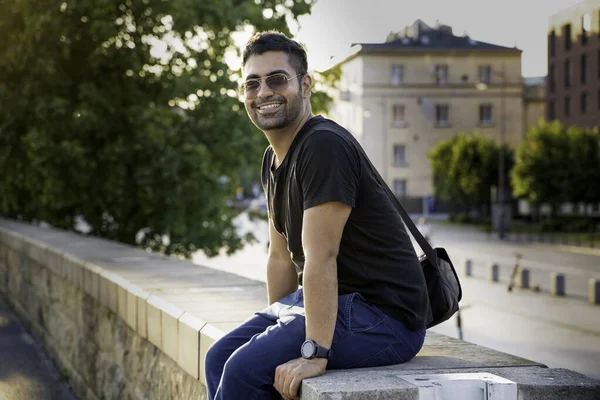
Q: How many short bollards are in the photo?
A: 5